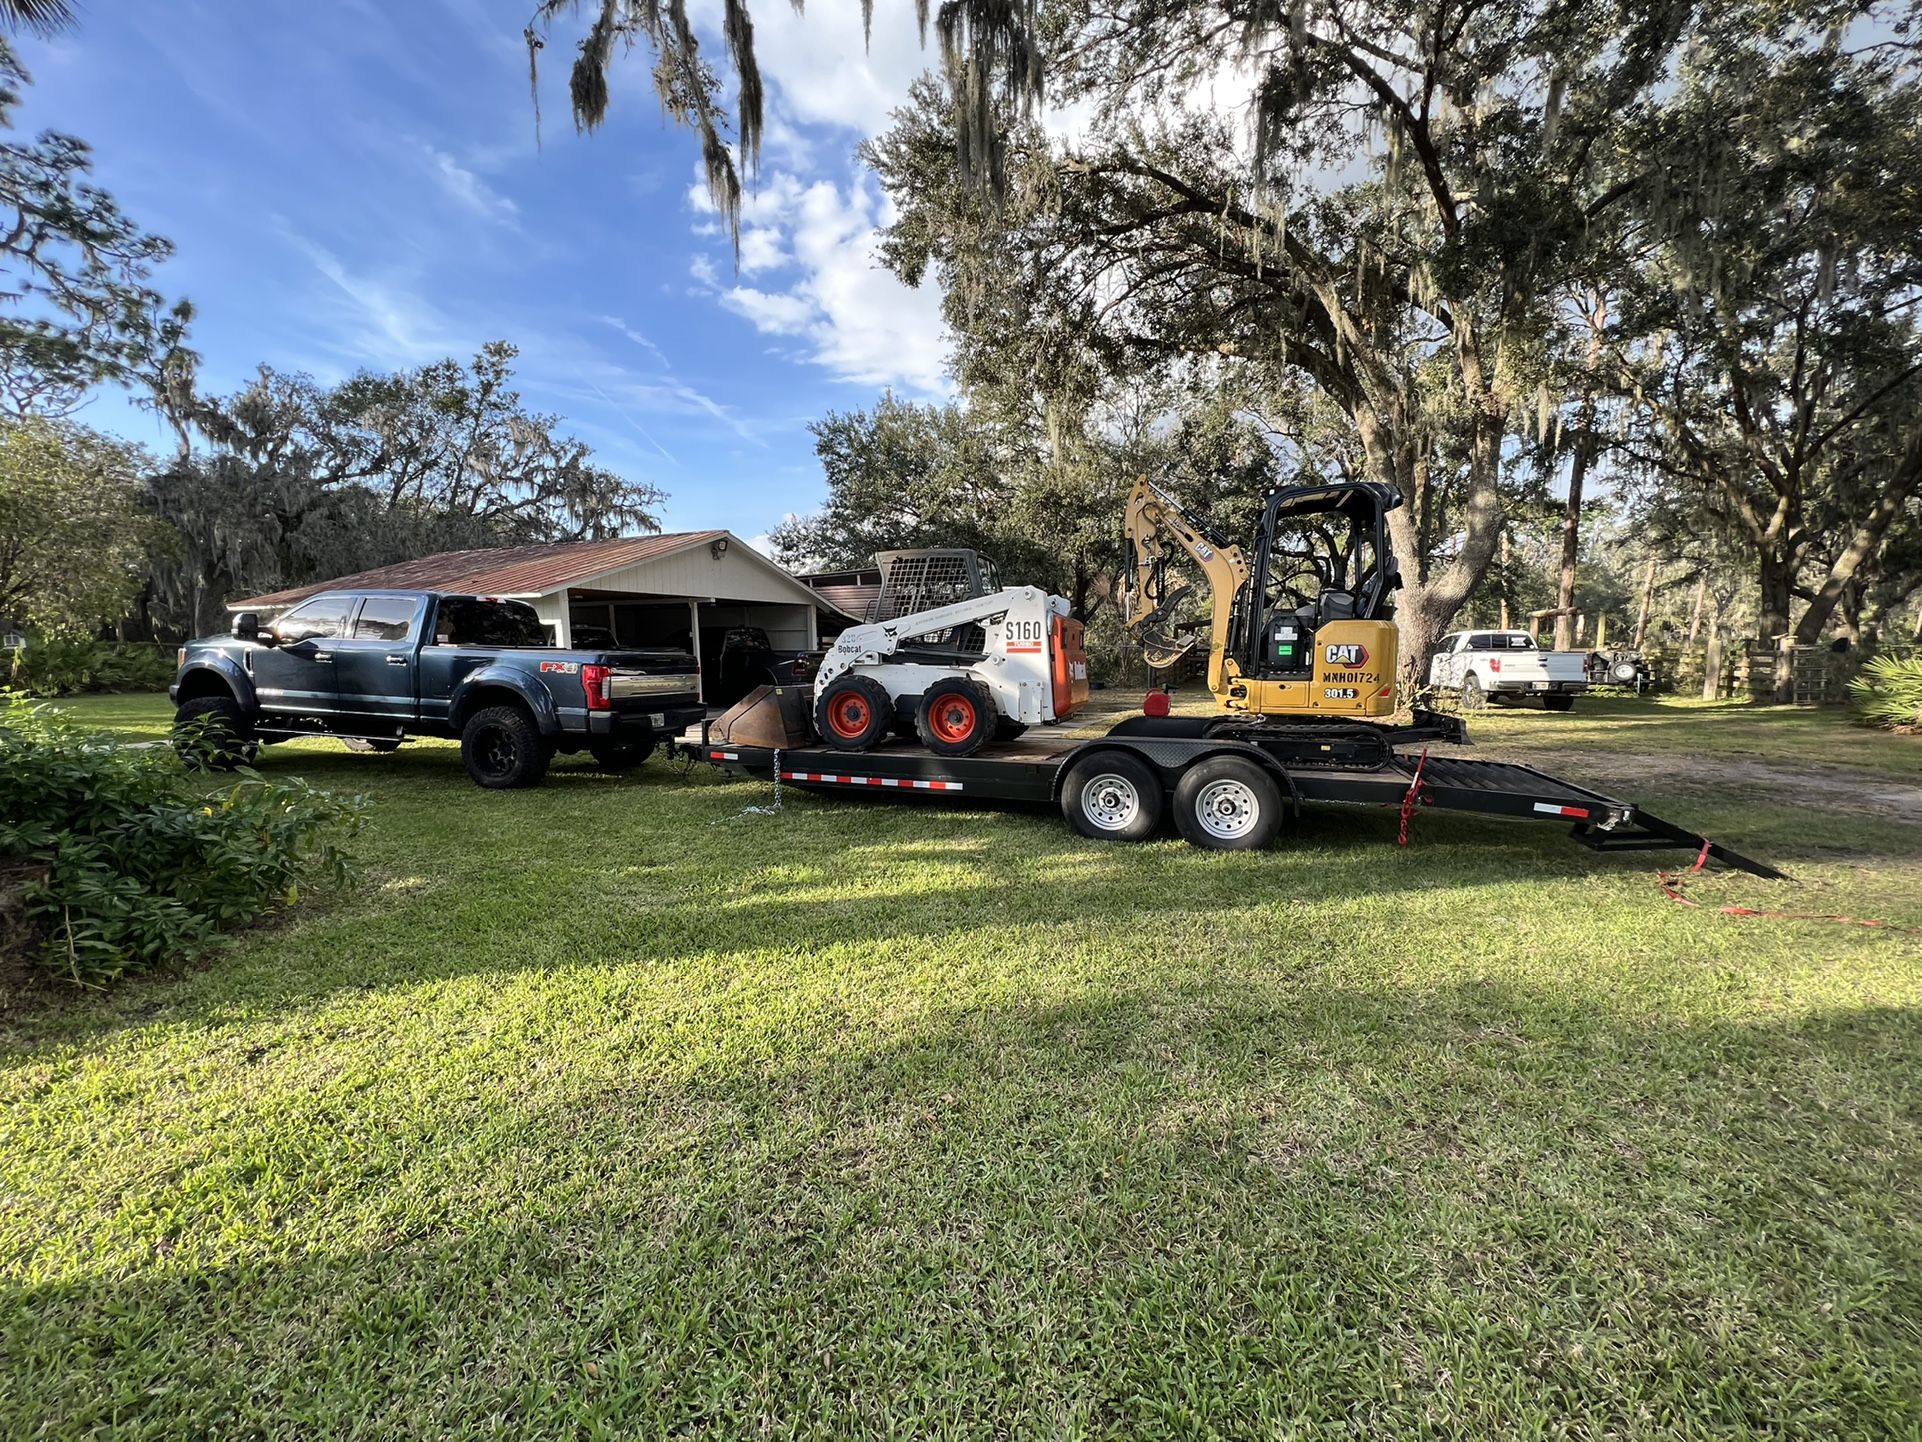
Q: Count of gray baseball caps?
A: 0